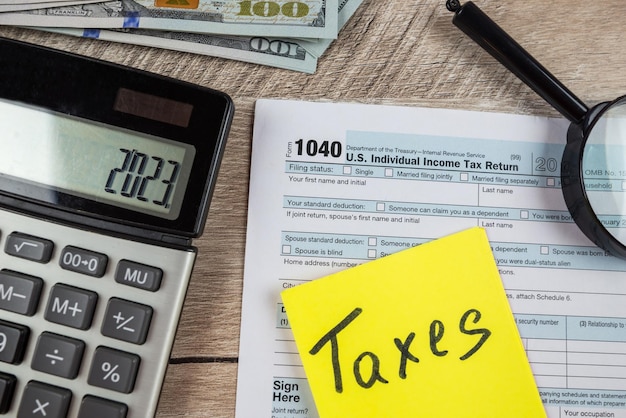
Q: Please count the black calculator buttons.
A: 12